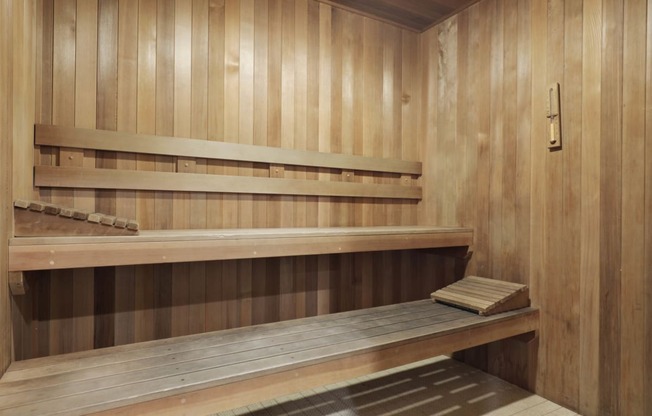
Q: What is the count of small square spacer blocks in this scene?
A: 5